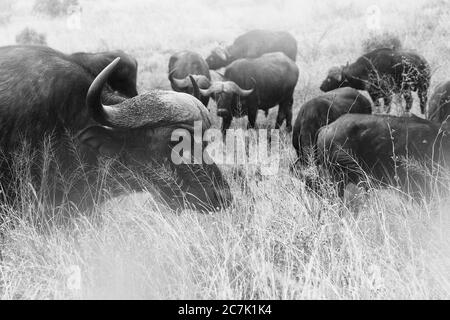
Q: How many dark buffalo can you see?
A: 9